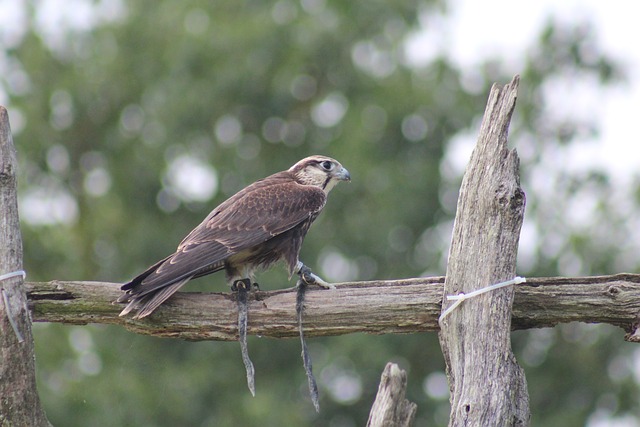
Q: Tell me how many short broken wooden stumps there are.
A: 1